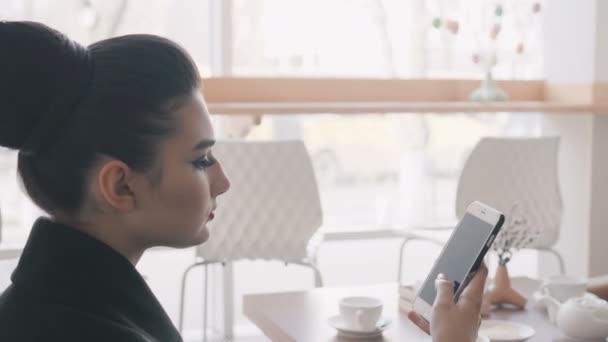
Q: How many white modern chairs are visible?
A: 2